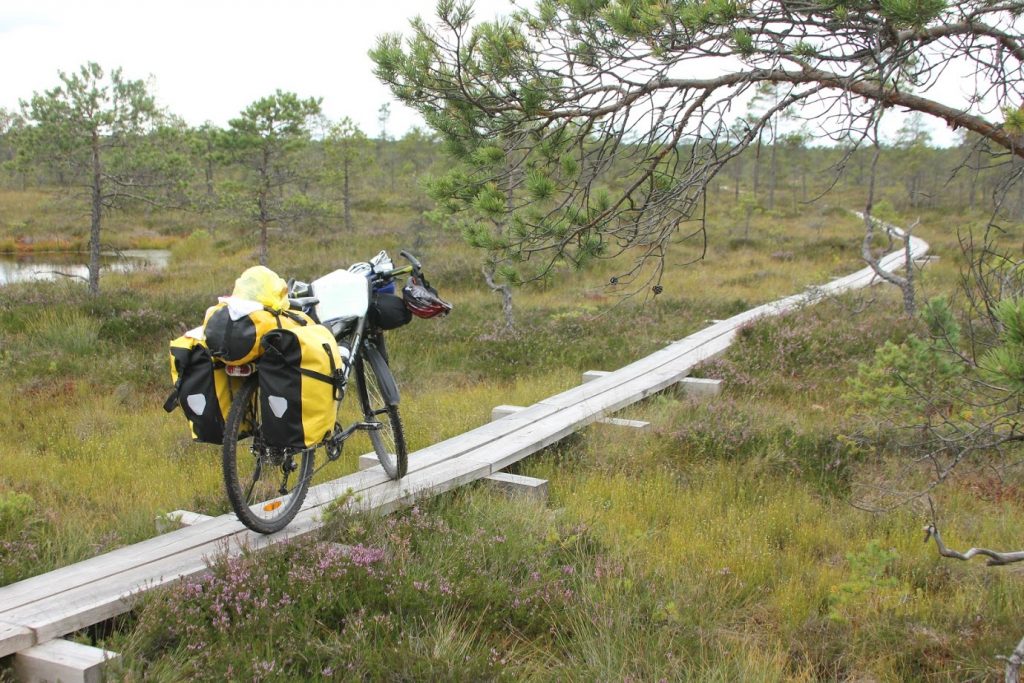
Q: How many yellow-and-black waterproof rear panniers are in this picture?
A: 2